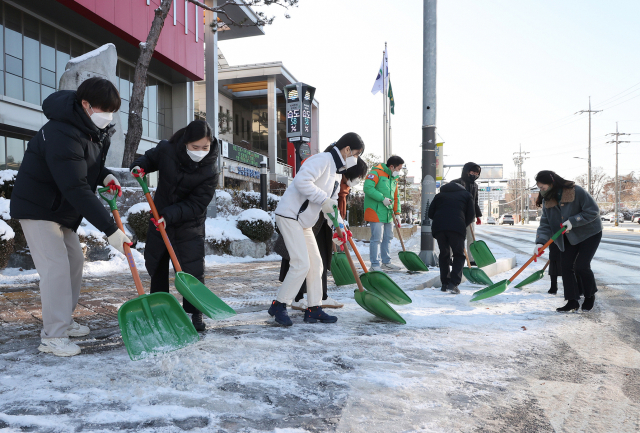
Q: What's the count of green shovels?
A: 10